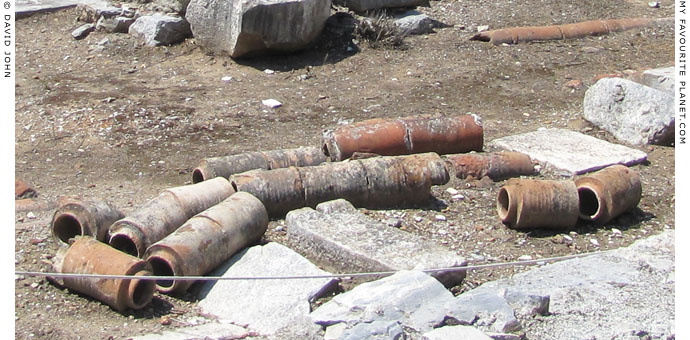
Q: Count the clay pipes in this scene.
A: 11